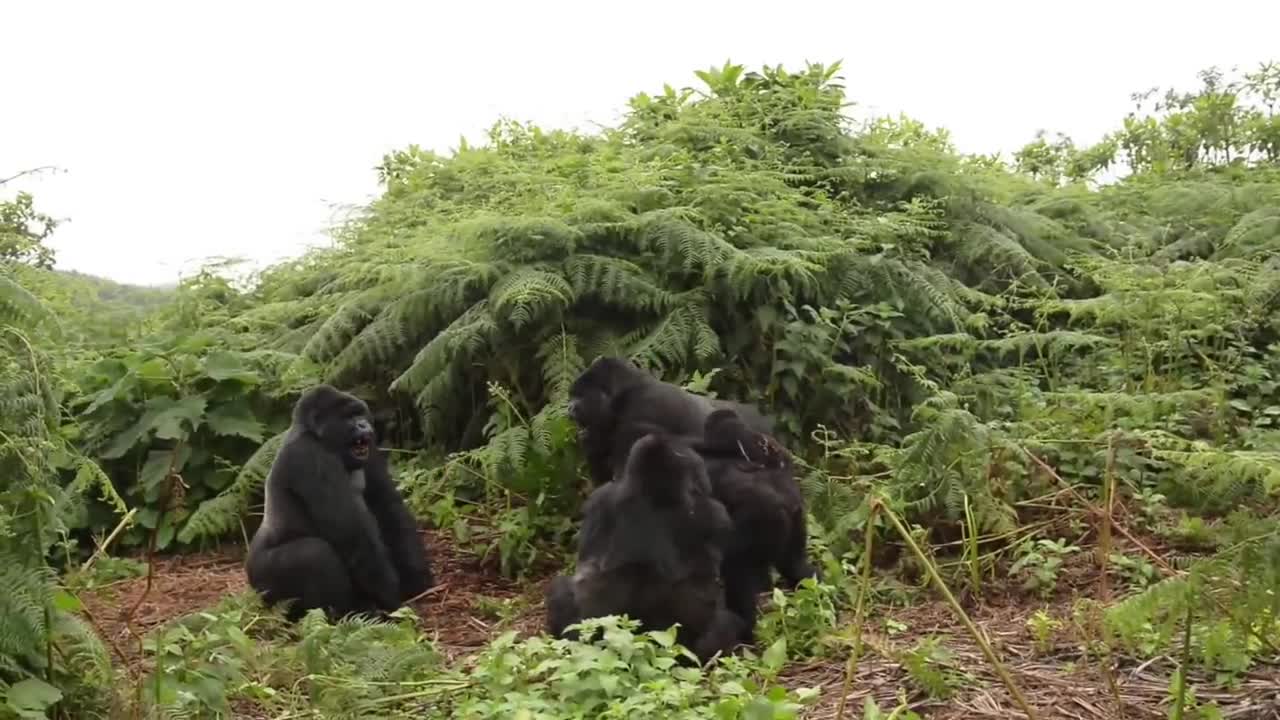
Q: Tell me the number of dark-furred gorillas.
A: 4